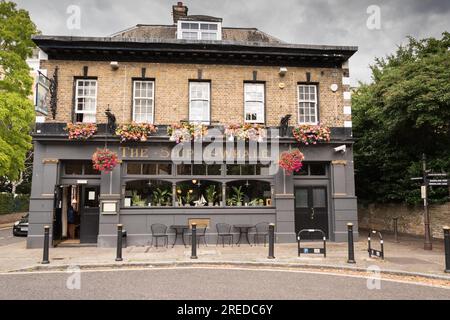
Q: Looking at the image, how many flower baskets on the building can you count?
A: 7